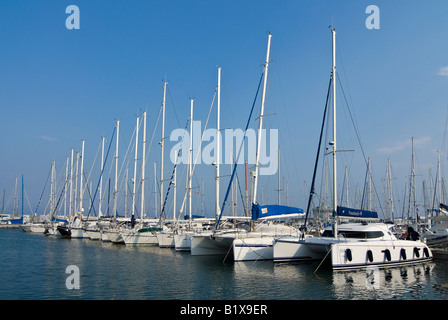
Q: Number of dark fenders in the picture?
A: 6